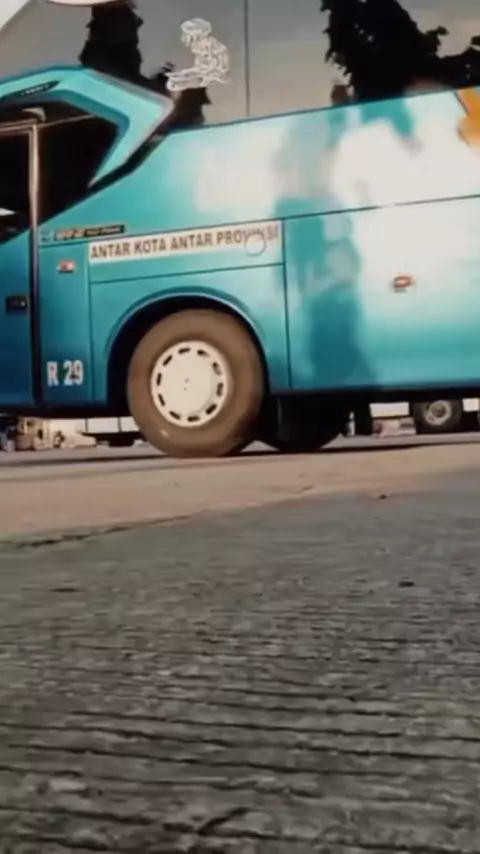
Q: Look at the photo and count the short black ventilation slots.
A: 10